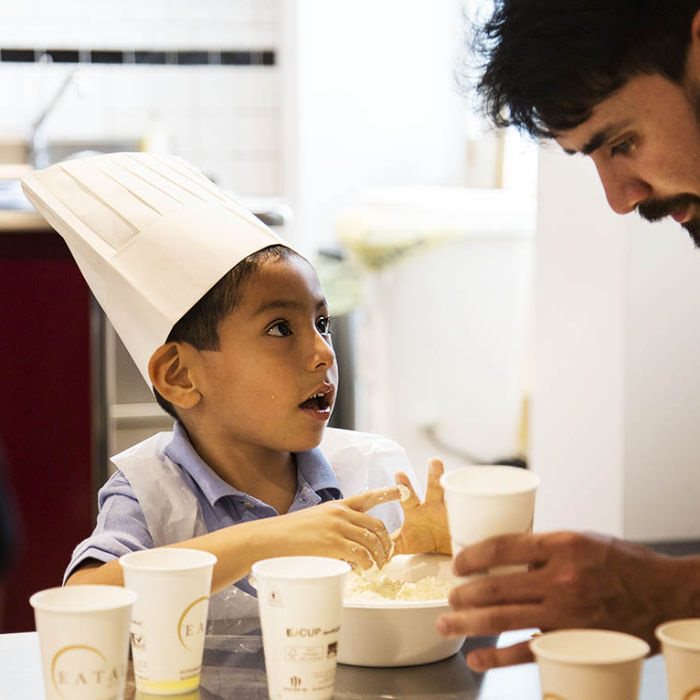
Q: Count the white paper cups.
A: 6